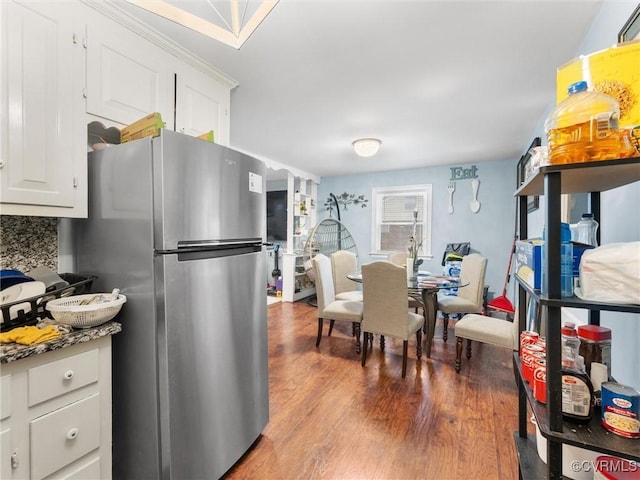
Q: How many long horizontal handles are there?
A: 2